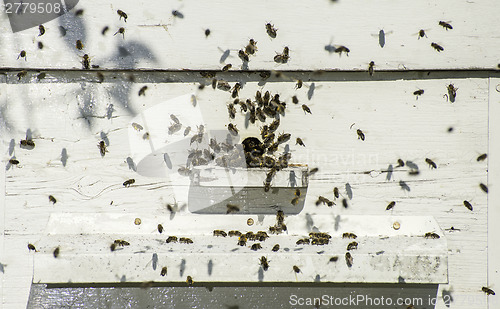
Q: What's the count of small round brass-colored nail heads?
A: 3